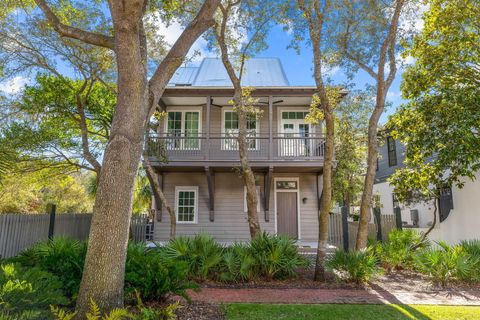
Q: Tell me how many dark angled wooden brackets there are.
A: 4